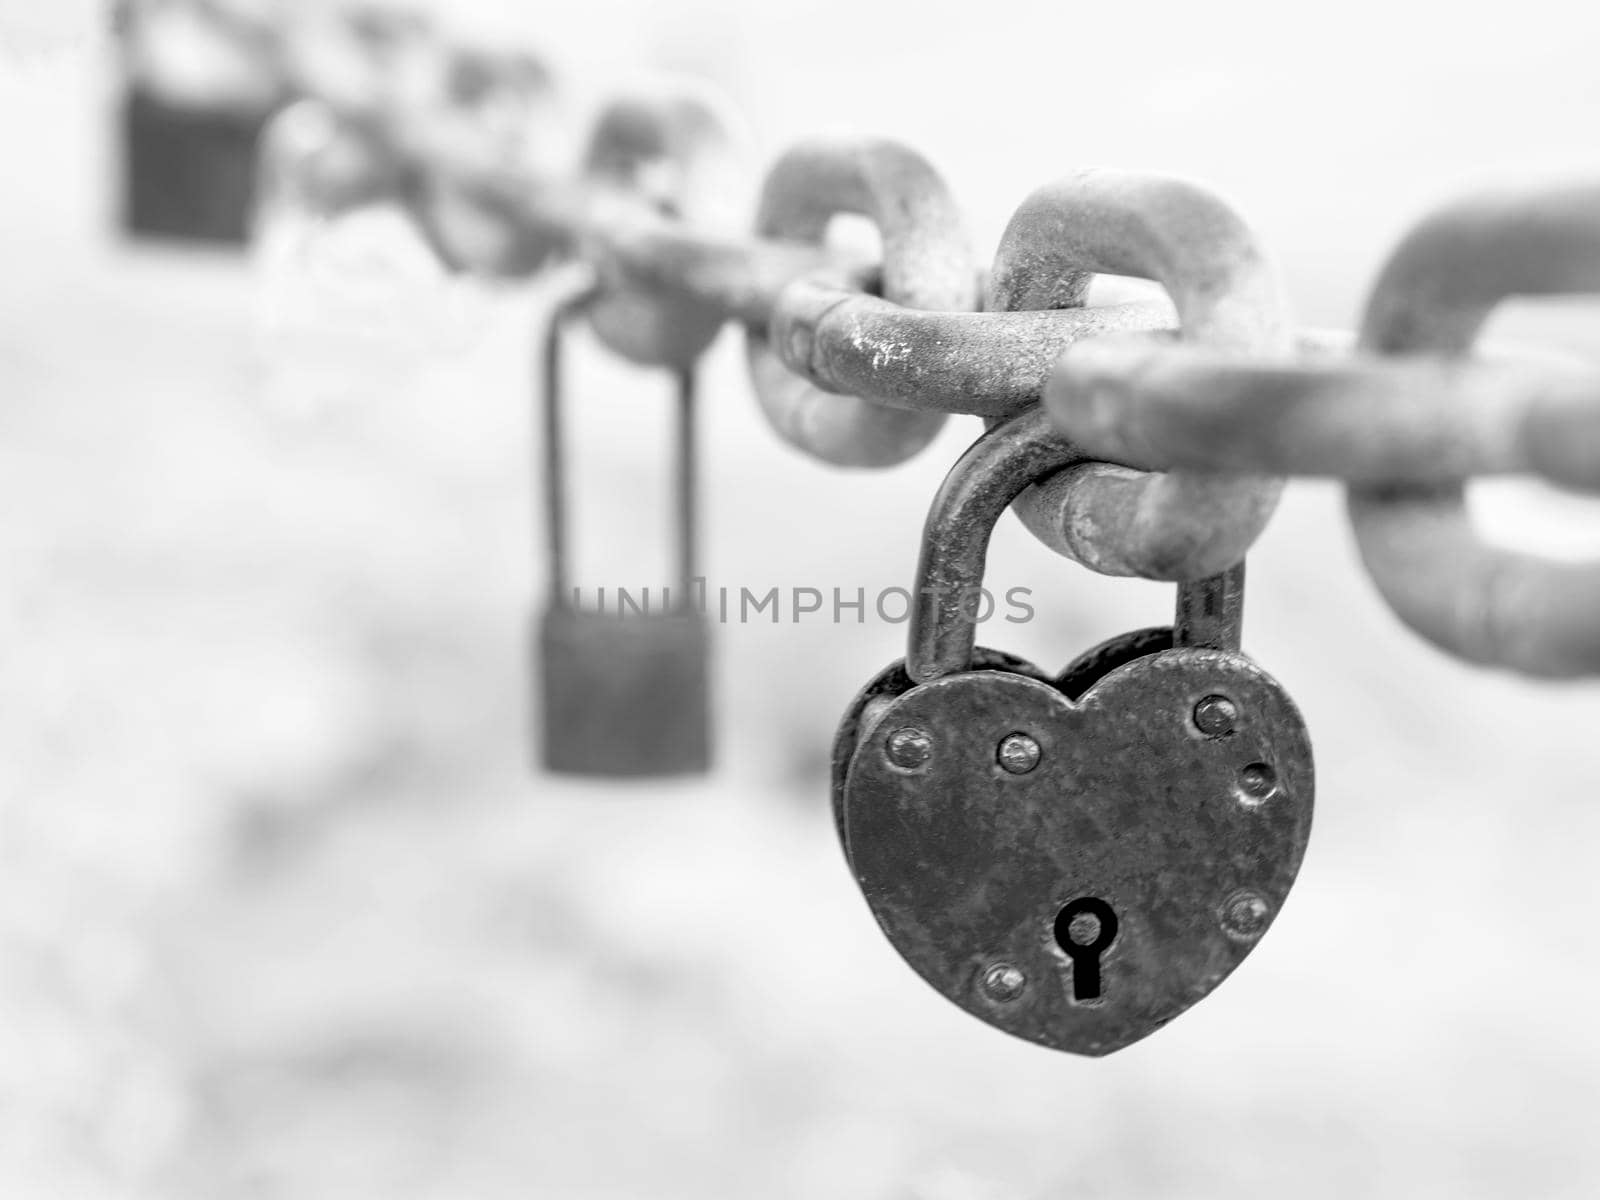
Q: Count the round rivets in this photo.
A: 6